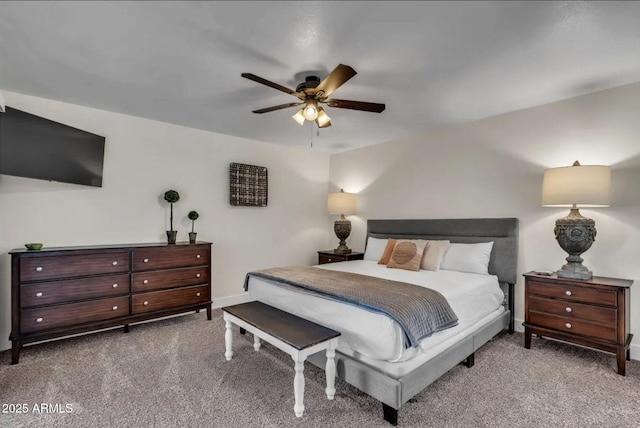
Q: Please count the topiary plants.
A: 2